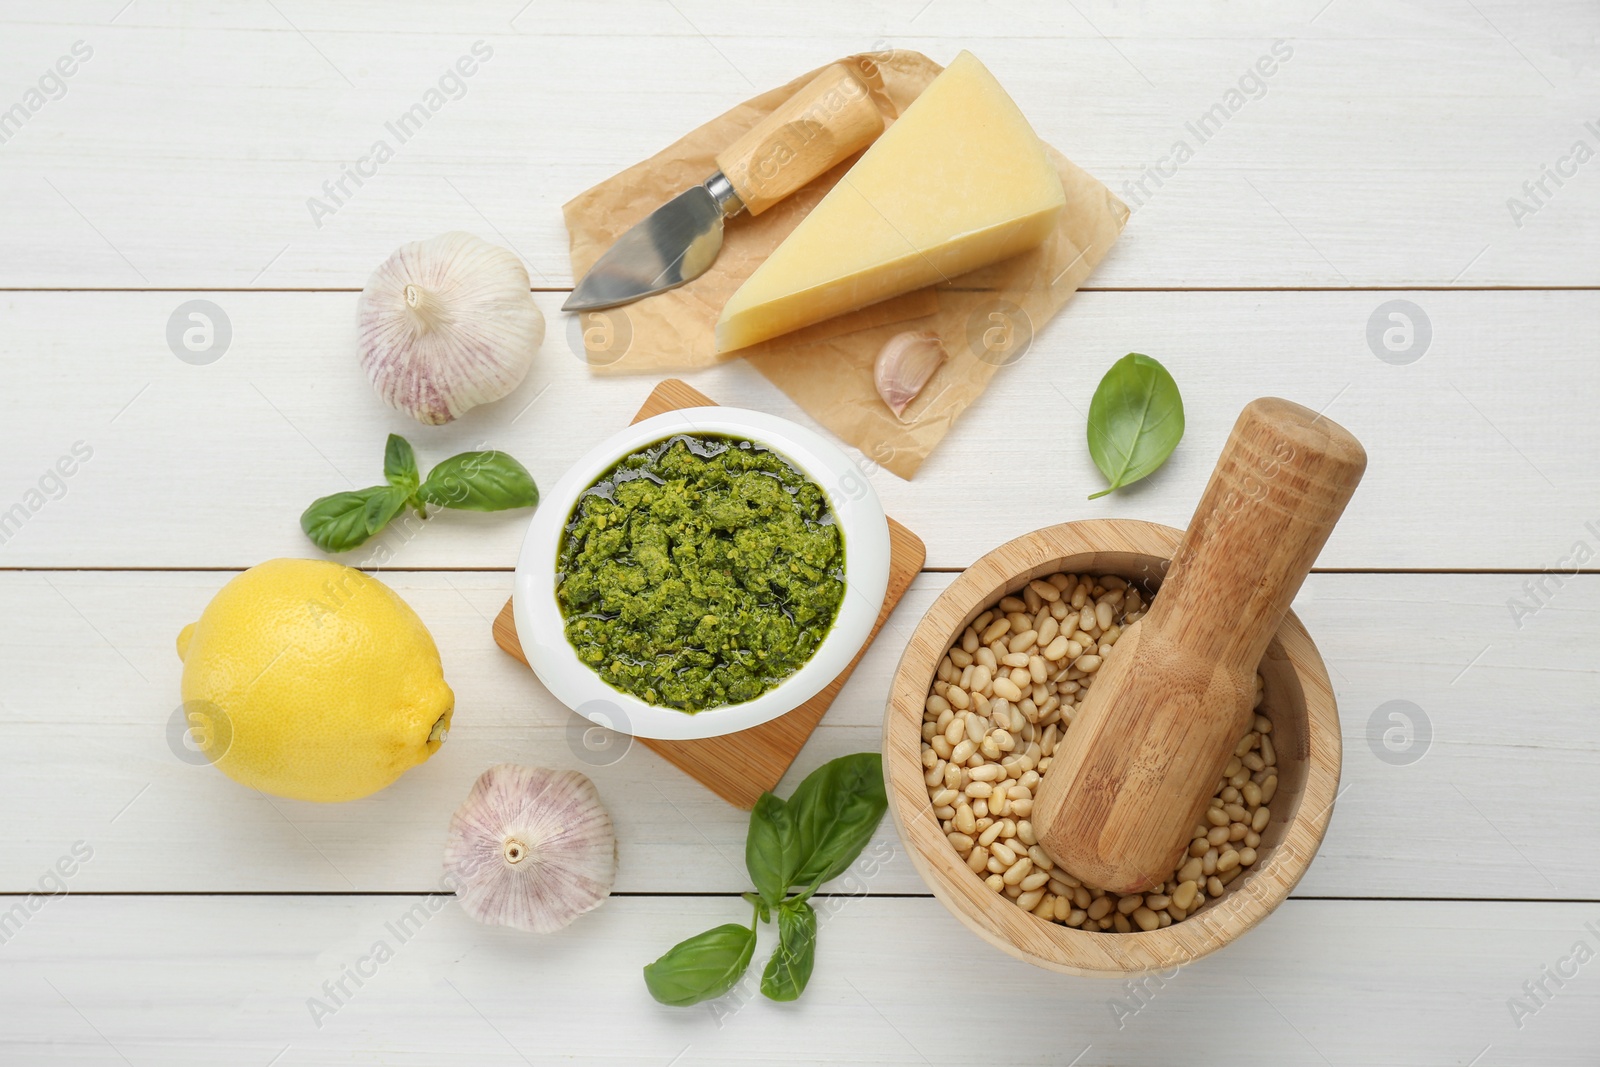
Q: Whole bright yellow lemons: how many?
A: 1